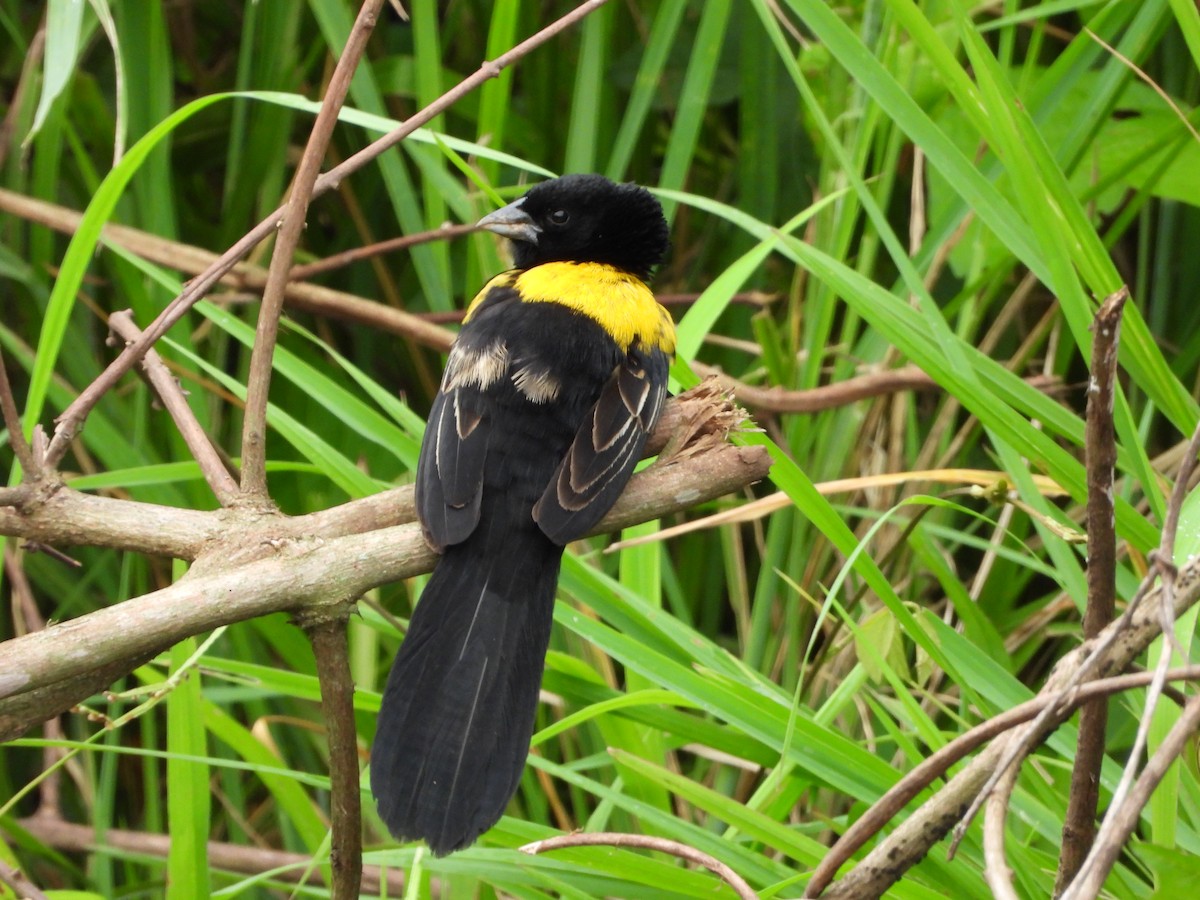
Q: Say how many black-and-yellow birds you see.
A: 1